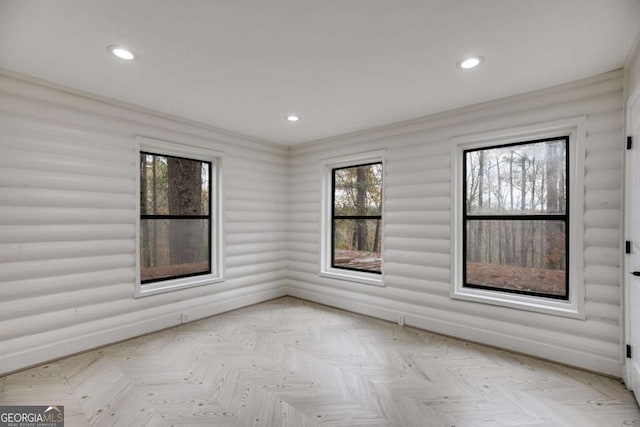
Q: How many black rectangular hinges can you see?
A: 3